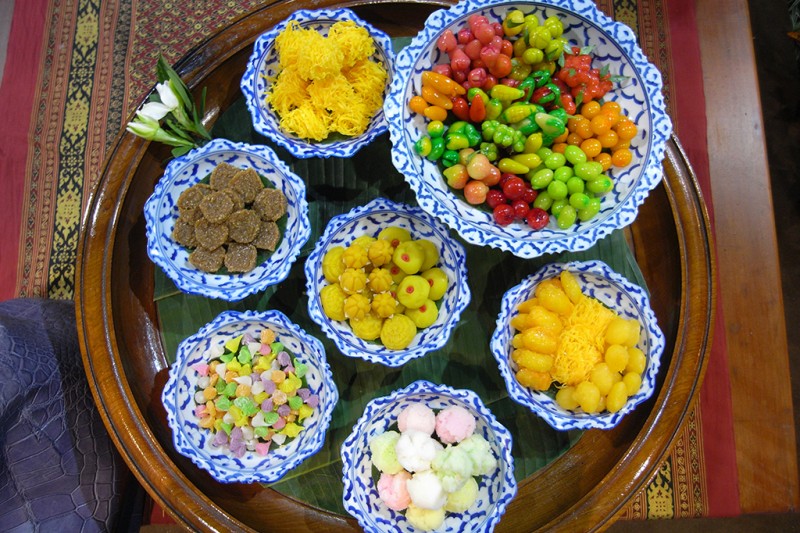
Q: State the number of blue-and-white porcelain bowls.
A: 7